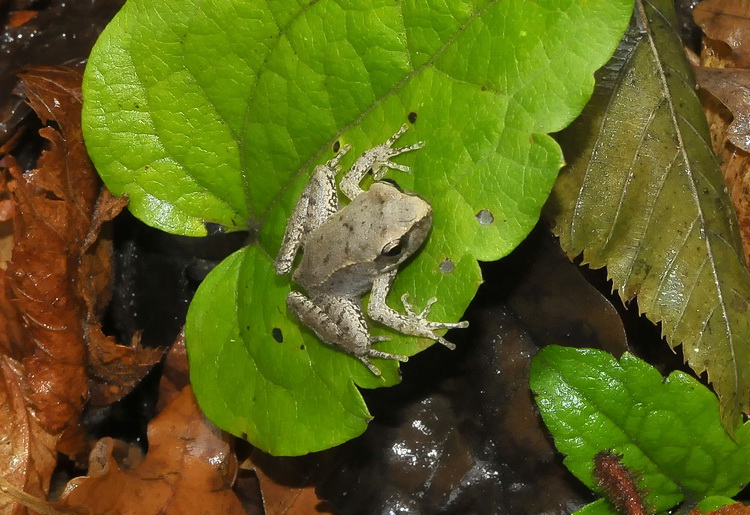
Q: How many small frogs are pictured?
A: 1